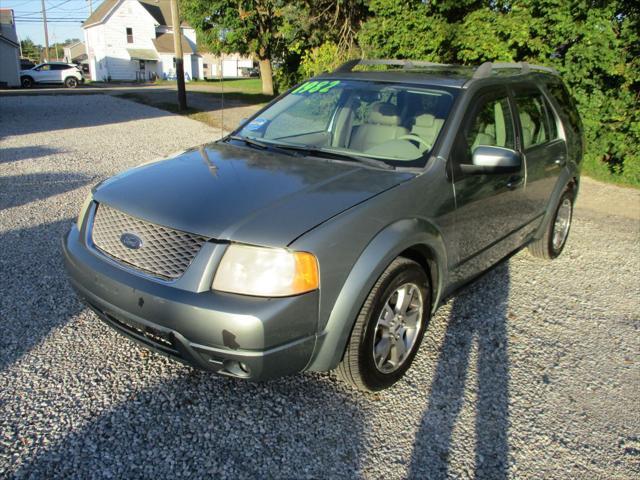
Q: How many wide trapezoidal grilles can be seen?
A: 1